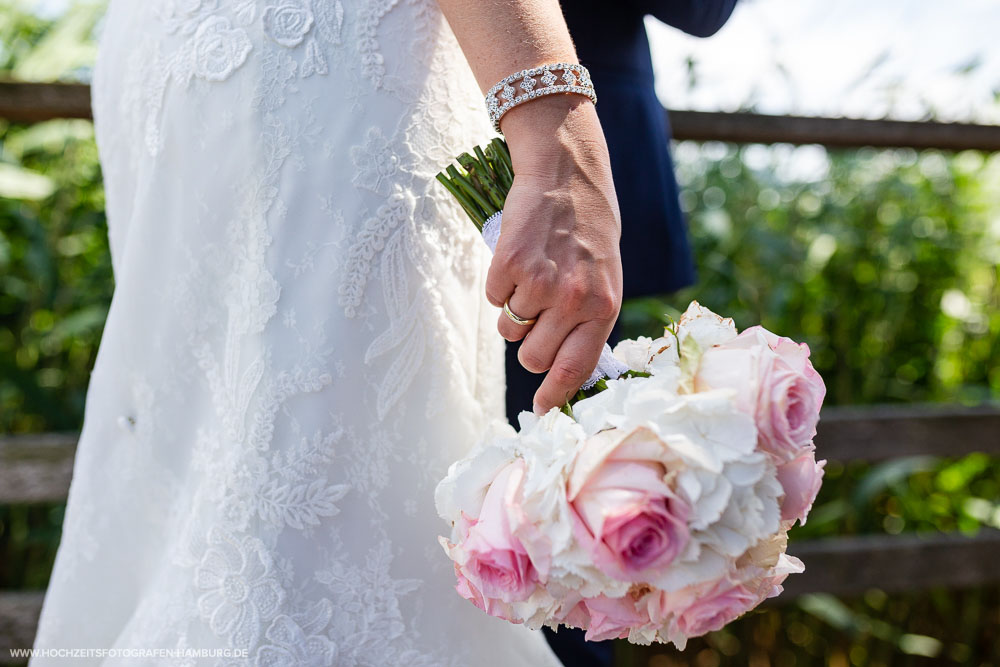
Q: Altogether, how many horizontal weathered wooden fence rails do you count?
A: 3